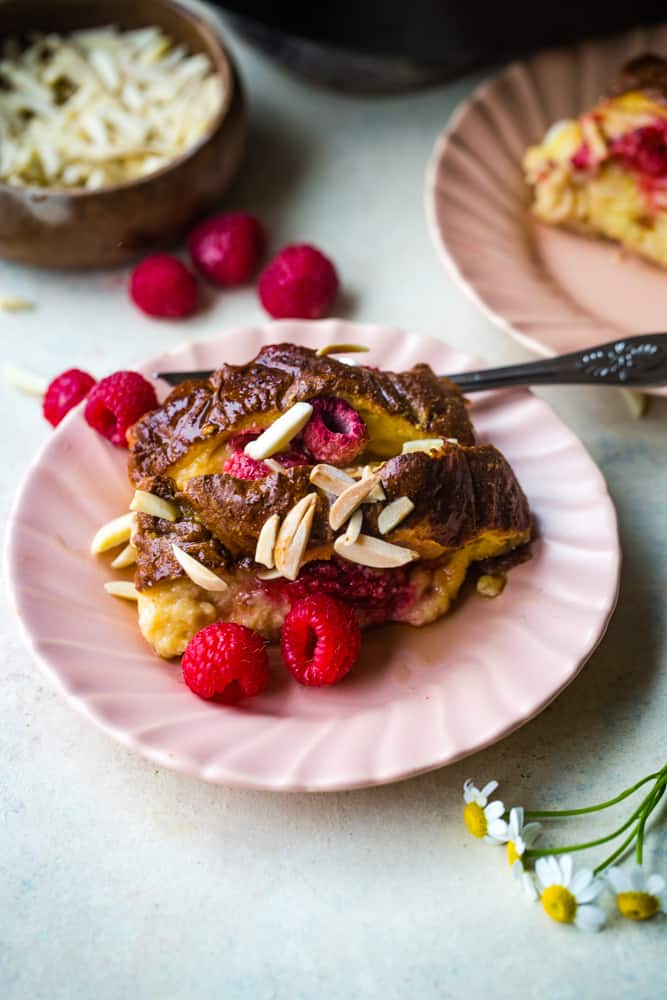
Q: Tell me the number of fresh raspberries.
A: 7